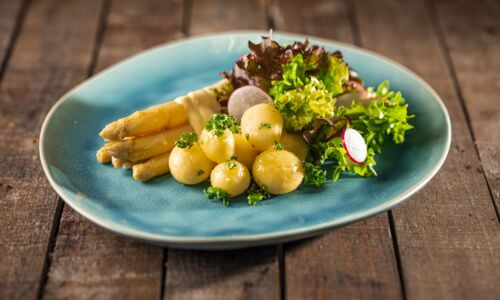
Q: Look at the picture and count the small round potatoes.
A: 7